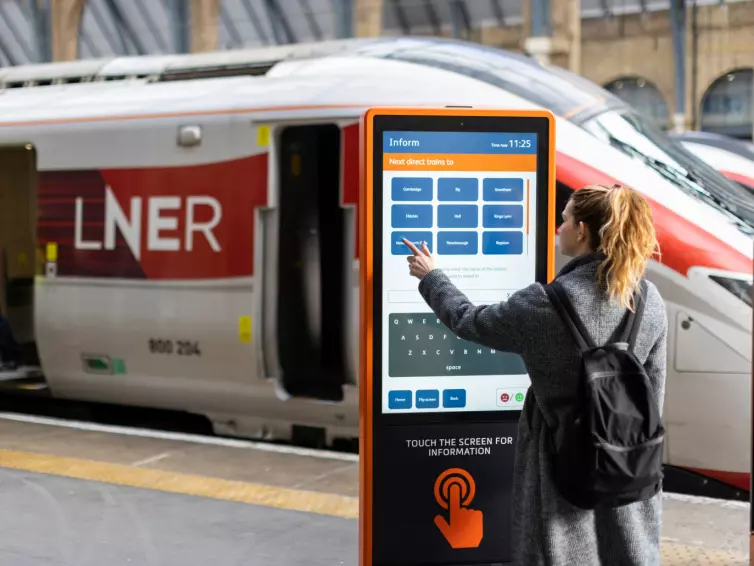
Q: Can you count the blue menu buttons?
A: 12